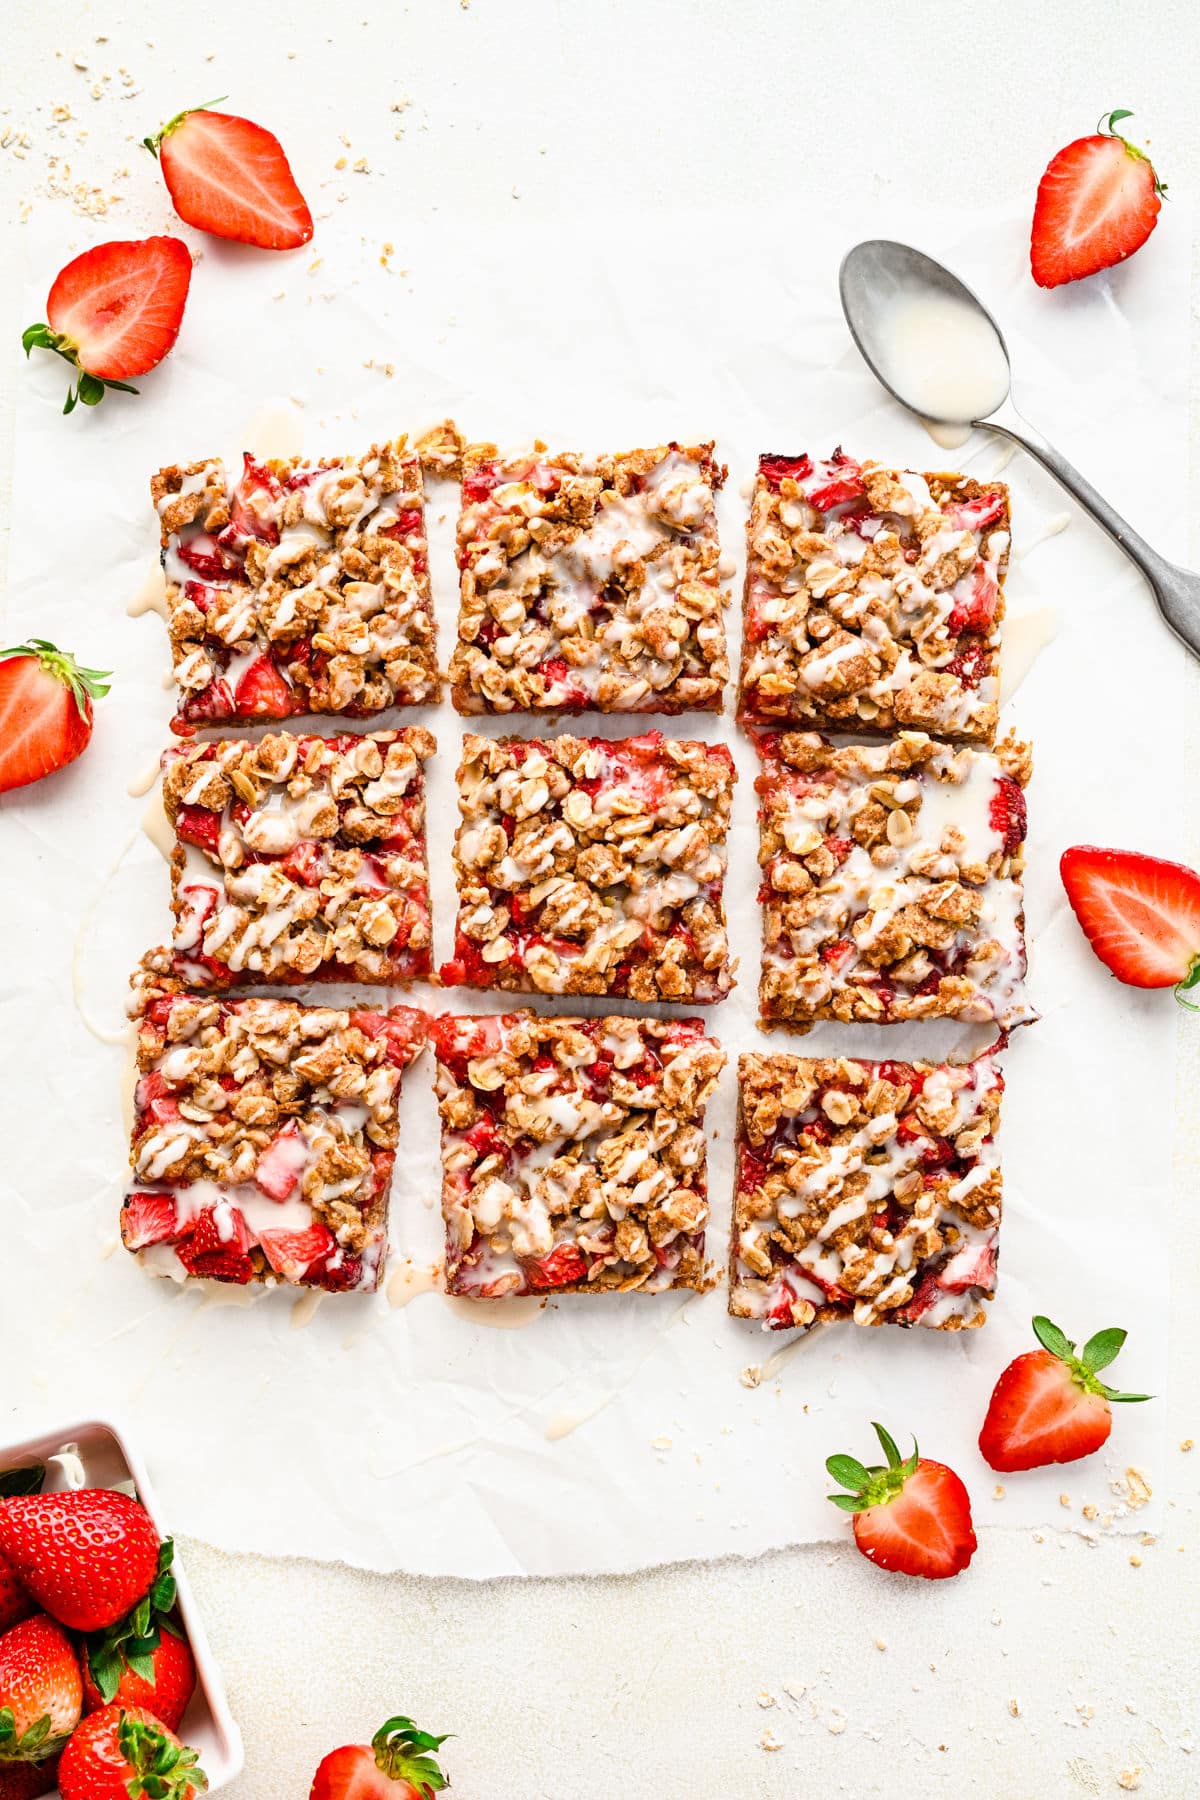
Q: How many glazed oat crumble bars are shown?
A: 9